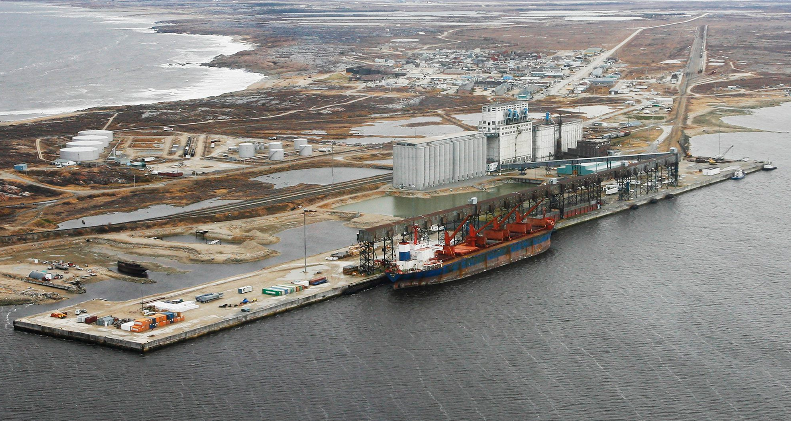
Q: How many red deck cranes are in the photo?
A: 4